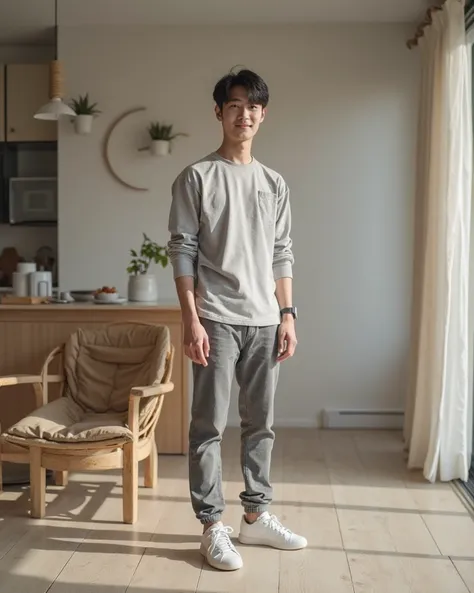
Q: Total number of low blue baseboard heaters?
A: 0